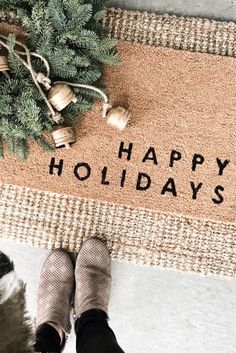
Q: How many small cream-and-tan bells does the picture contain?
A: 4